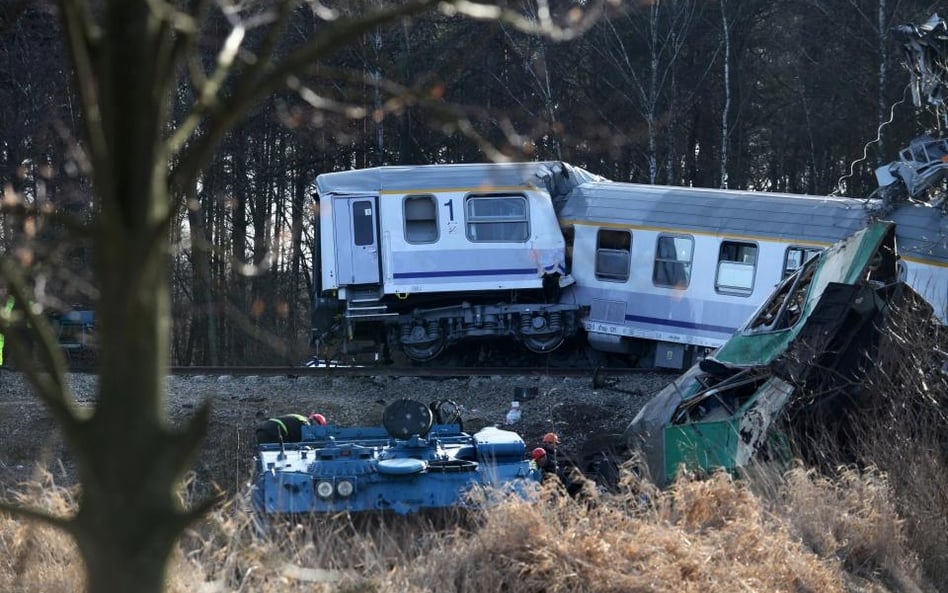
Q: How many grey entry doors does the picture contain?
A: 1